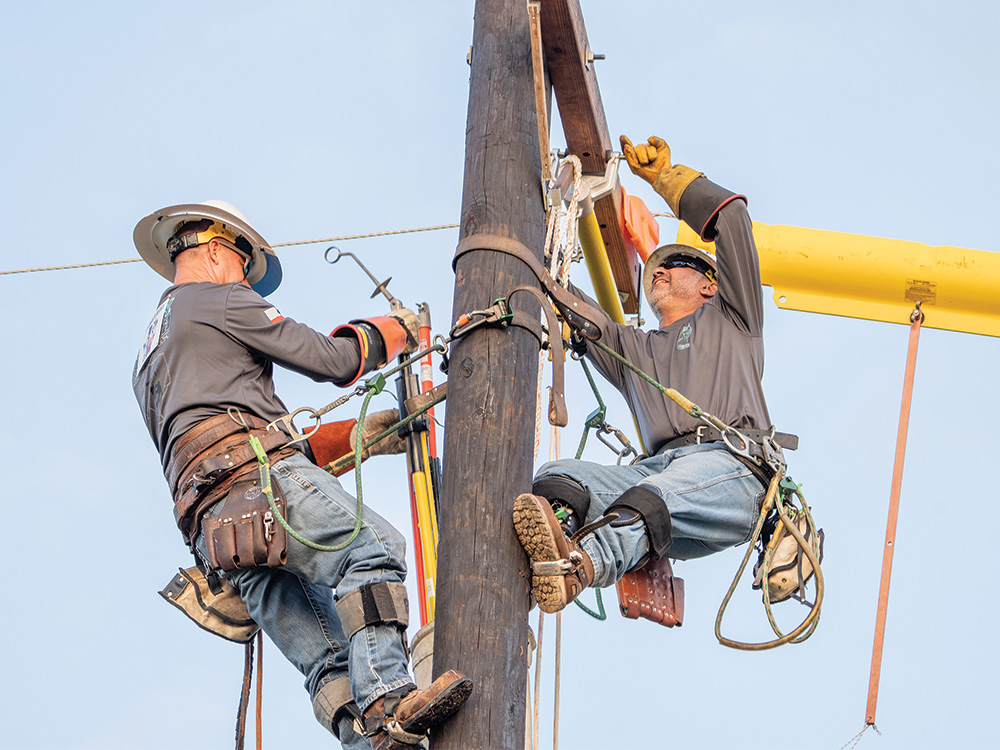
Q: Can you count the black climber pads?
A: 2